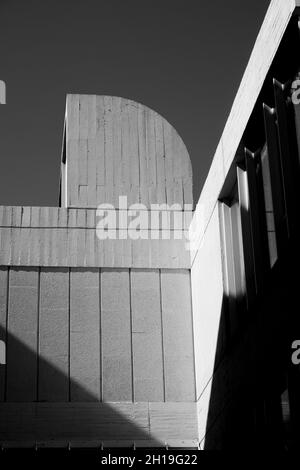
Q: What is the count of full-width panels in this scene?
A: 6